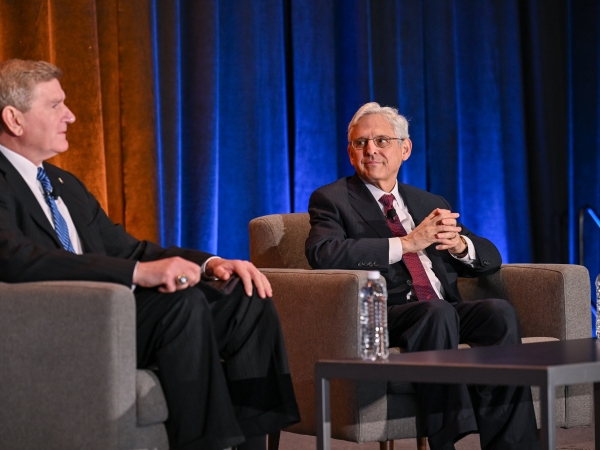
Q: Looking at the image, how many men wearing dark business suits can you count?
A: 2